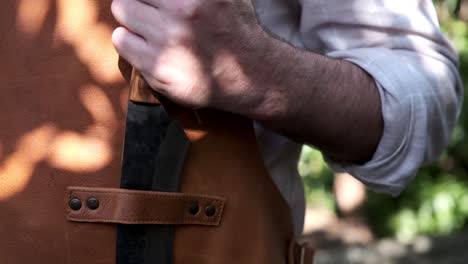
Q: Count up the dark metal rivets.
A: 4